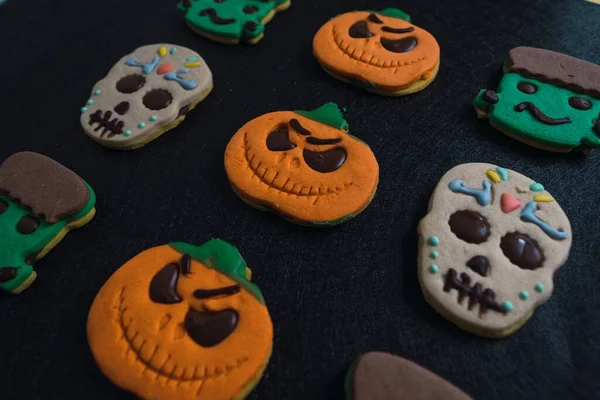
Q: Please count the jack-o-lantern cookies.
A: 3